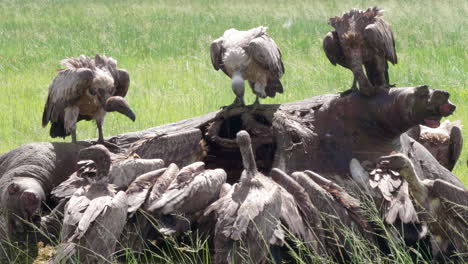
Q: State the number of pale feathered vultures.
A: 1